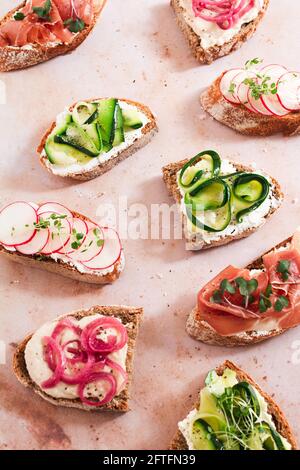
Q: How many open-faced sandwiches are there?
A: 9